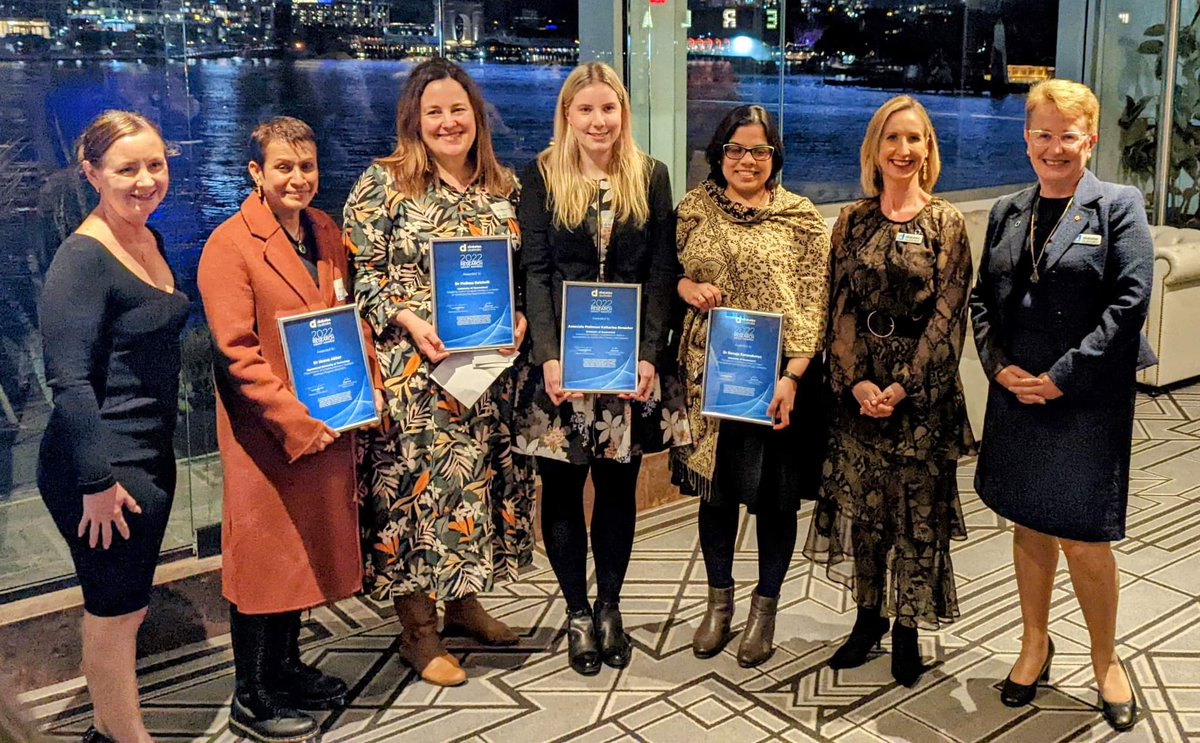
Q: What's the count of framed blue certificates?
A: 4